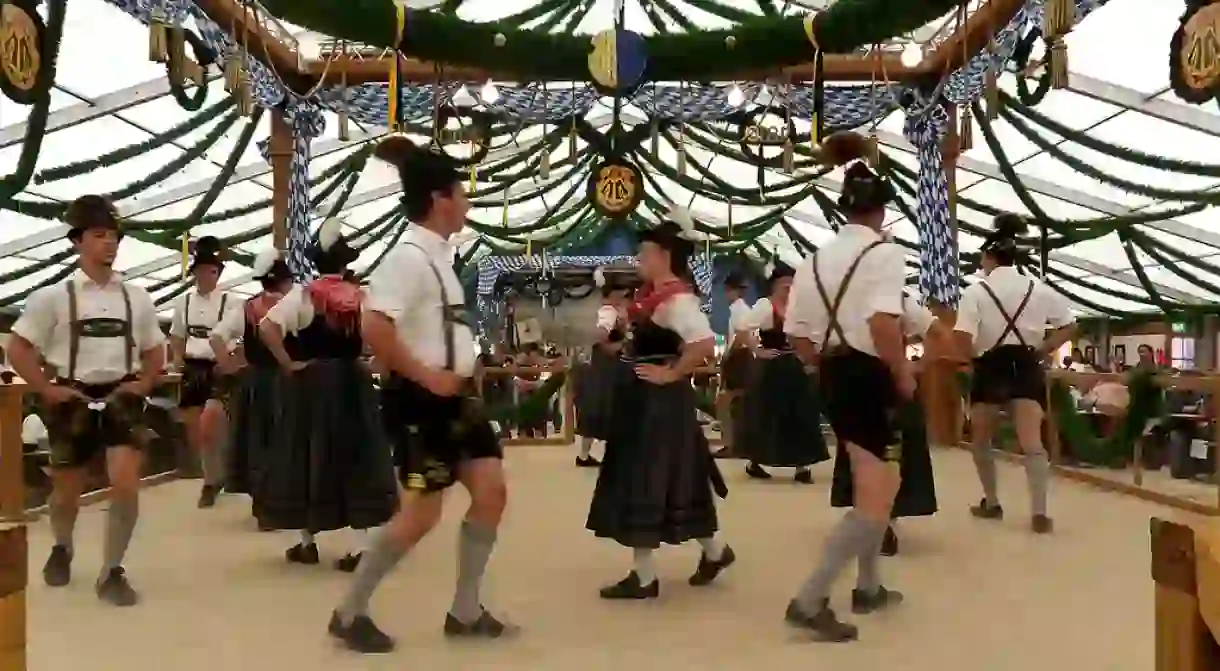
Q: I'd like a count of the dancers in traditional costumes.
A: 12